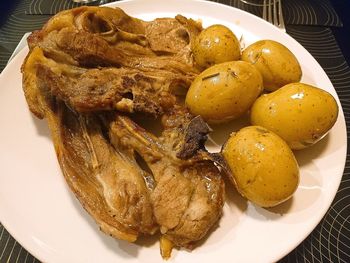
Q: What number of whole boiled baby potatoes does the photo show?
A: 5